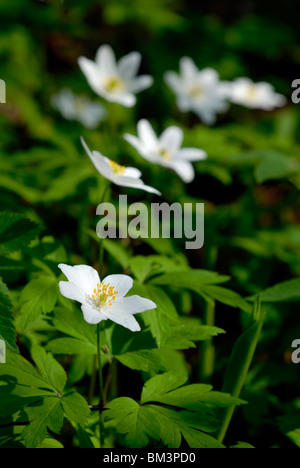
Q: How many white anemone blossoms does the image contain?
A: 7